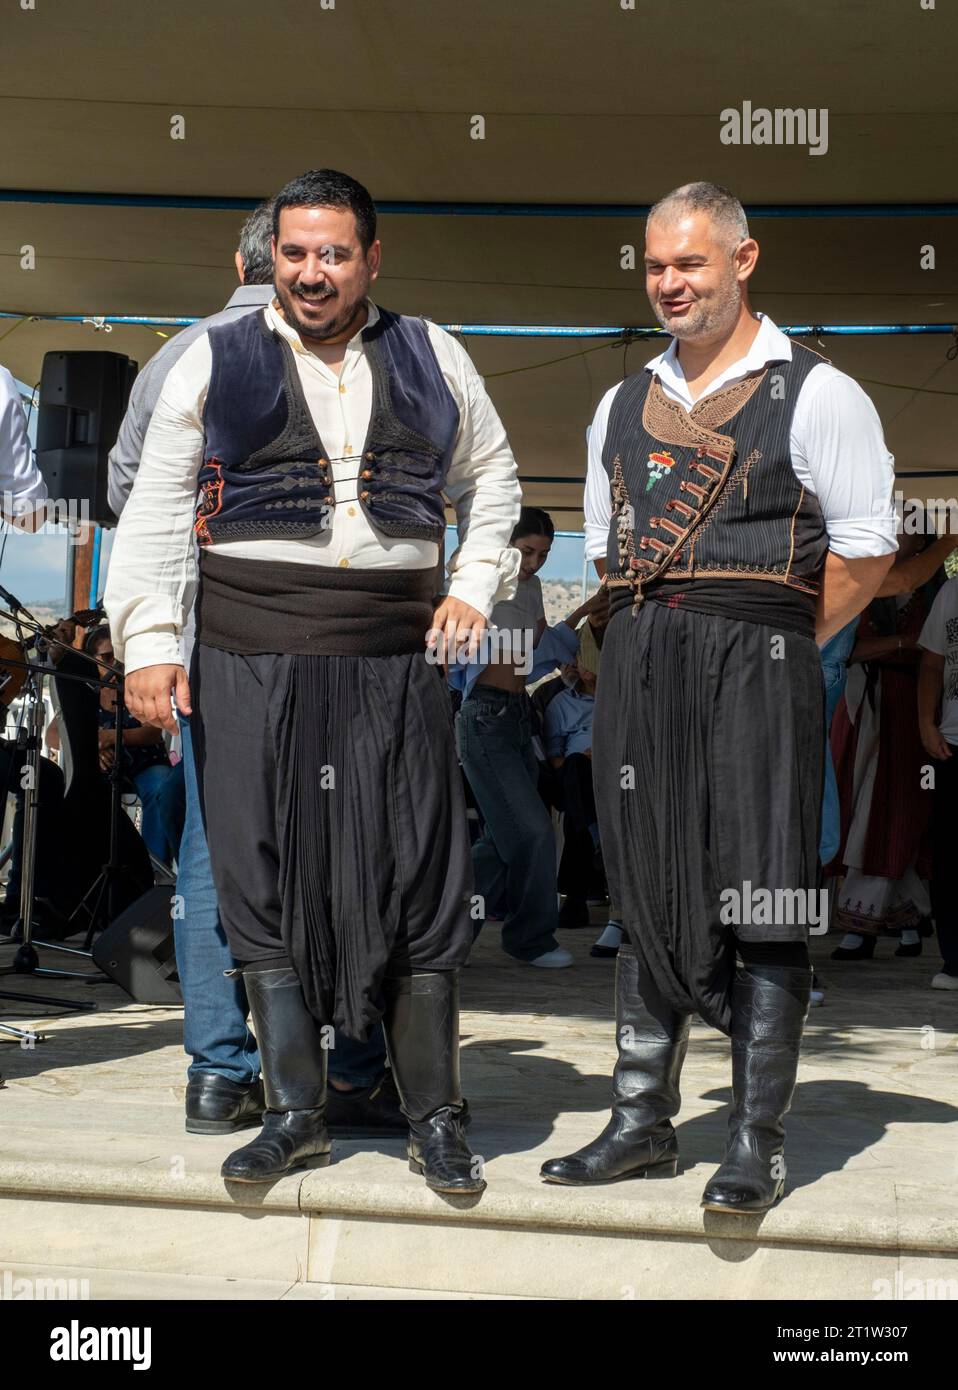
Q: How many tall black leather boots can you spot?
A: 4